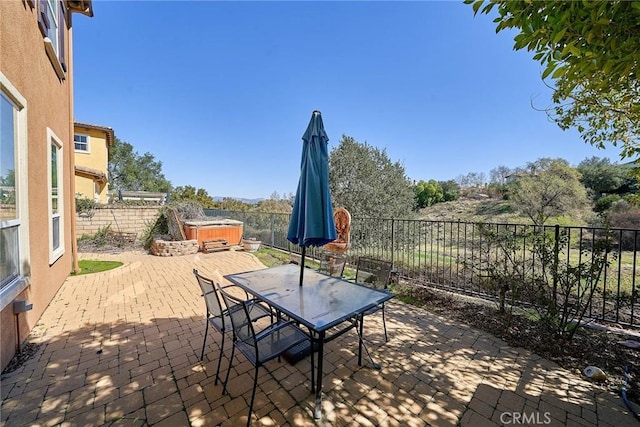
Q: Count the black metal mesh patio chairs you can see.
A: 4